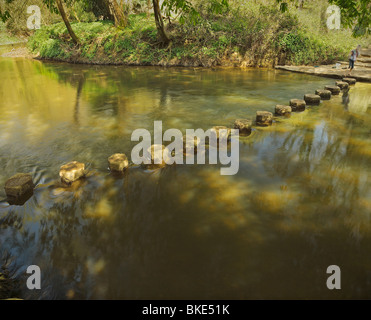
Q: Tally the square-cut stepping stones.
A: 15